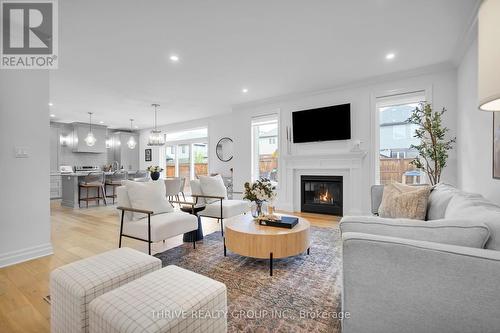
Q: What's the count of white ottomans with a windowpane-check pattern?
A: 2